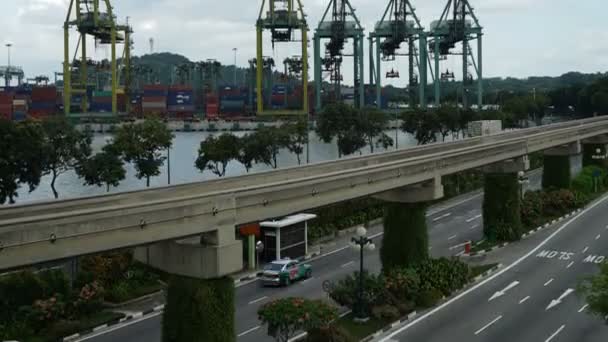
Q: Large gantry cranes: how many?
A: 5